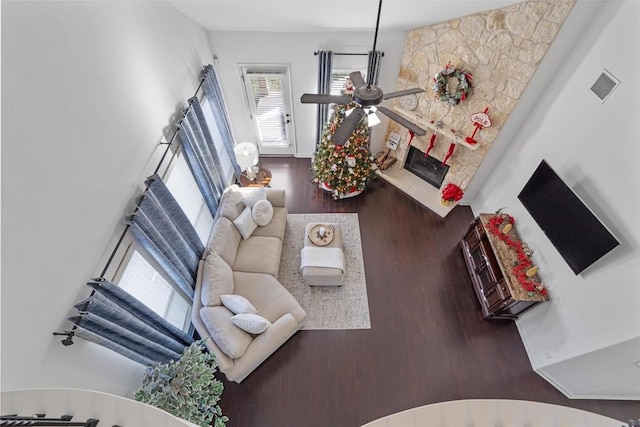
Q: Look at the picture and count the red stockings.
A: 3